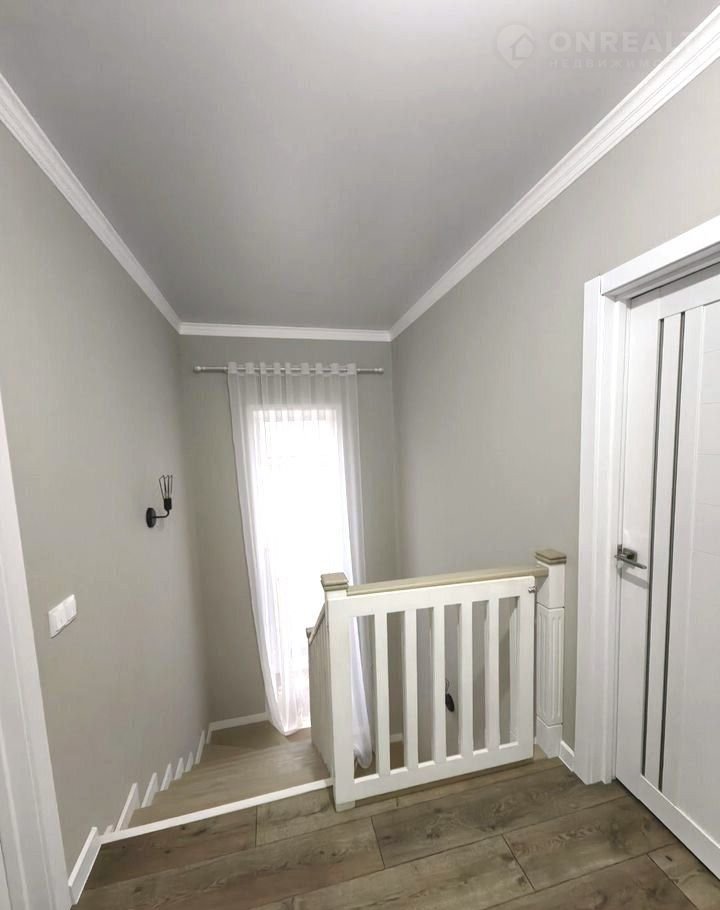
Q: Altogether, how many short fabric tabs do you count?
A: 9